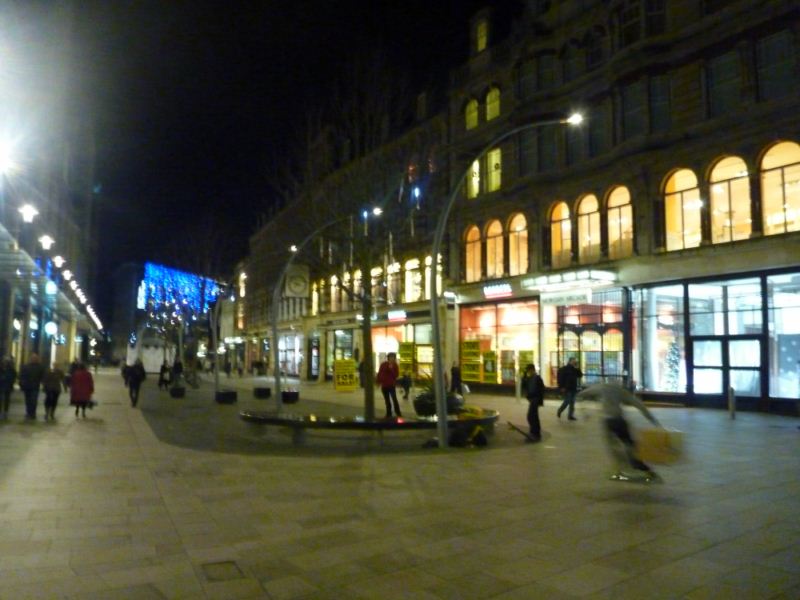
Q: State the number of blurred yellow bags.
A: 1